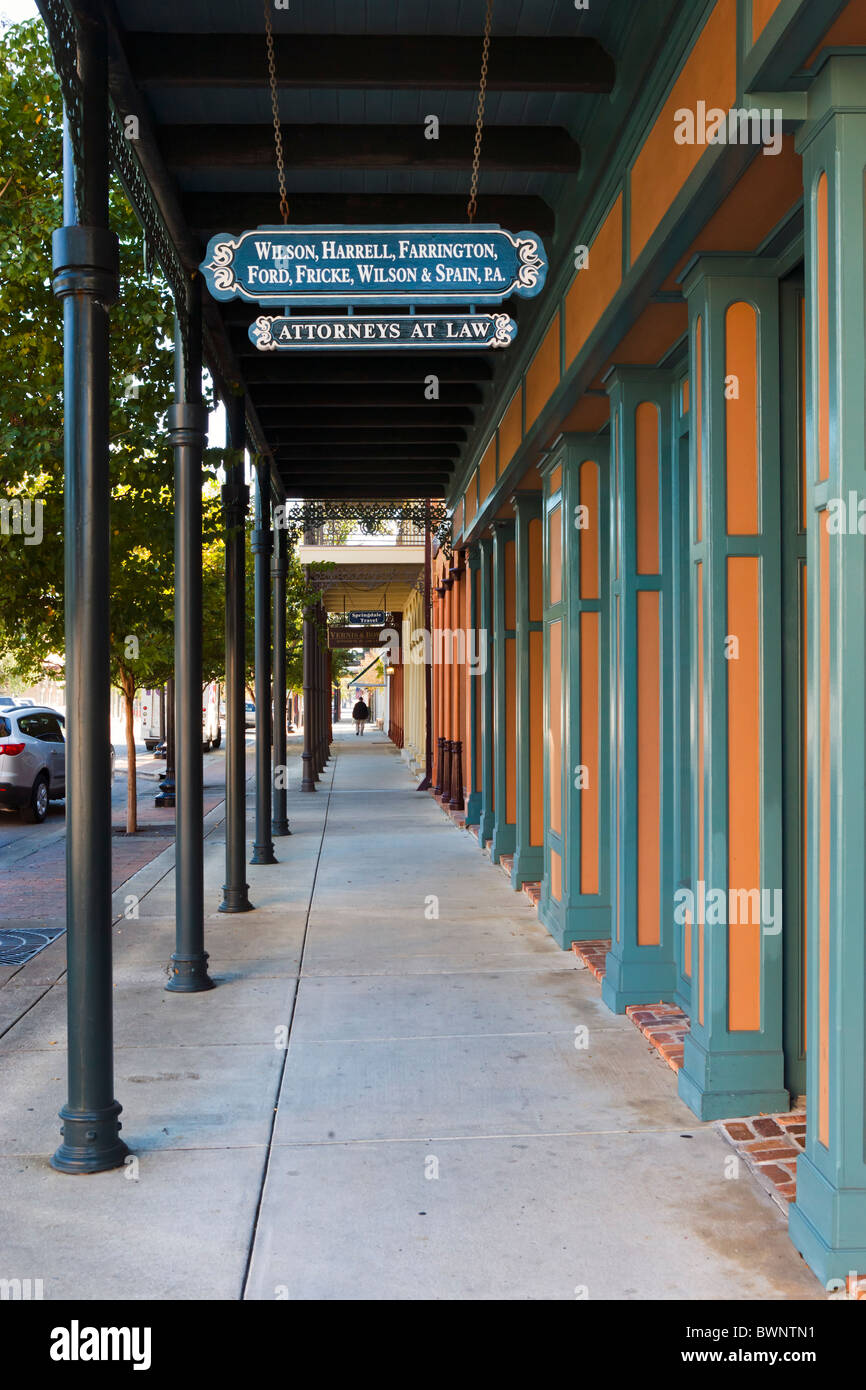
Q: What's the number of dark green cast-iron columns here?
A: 5